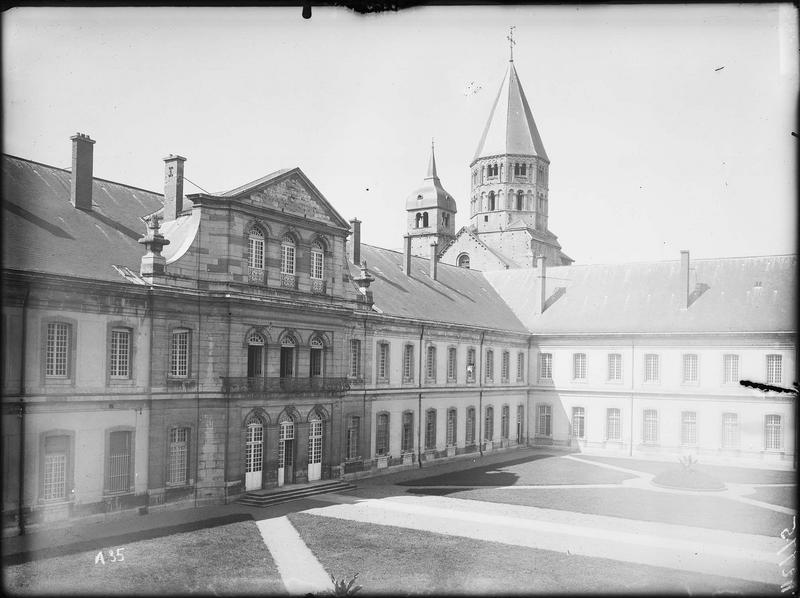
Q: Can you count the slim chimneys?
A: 7